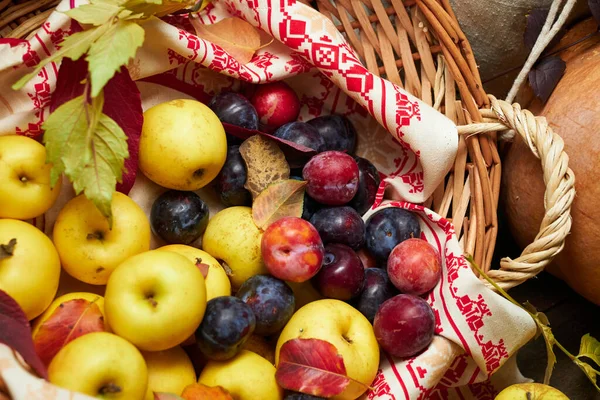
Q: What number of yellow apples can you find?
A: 13